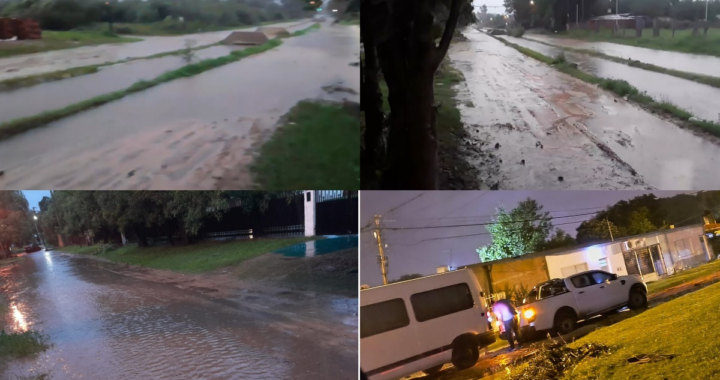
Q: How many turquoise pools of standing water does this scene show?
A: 1